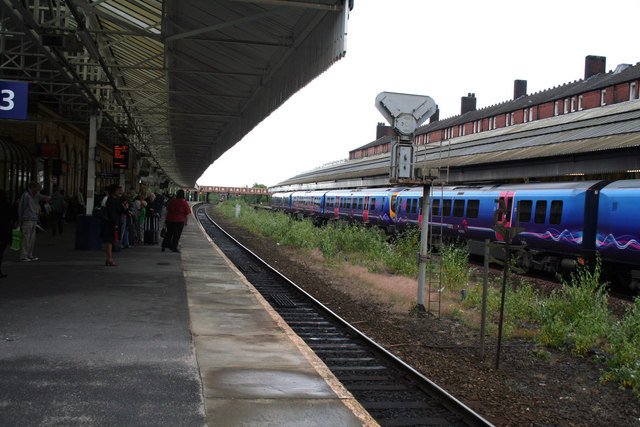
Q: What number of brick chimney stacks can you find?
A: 5